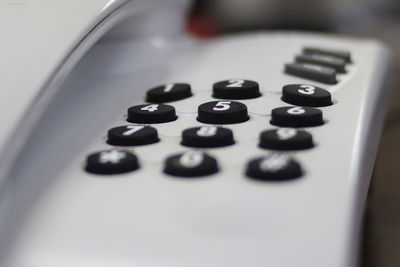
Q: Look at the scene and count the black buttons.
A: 15